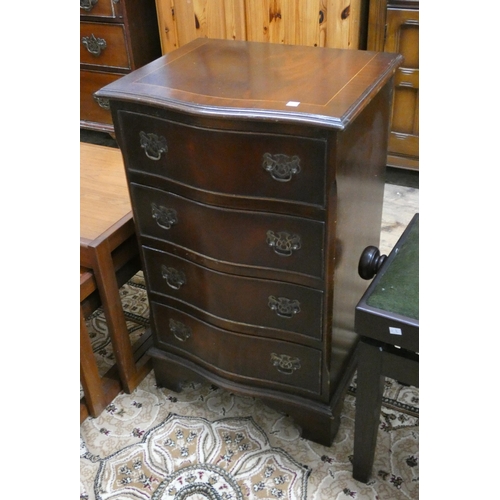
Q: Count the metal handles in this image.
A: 11